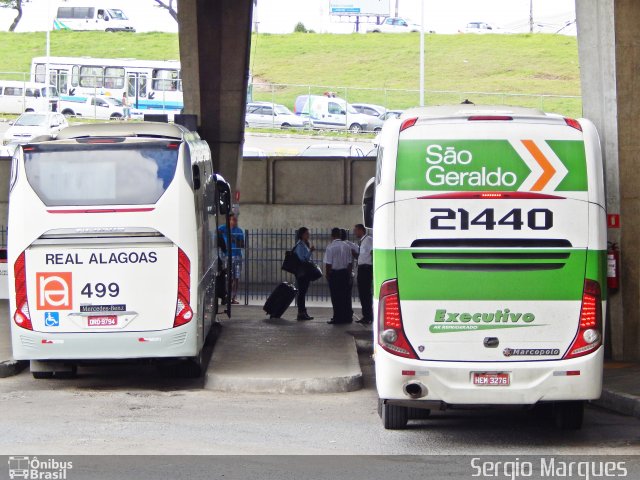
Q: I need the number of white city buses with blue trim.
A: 1